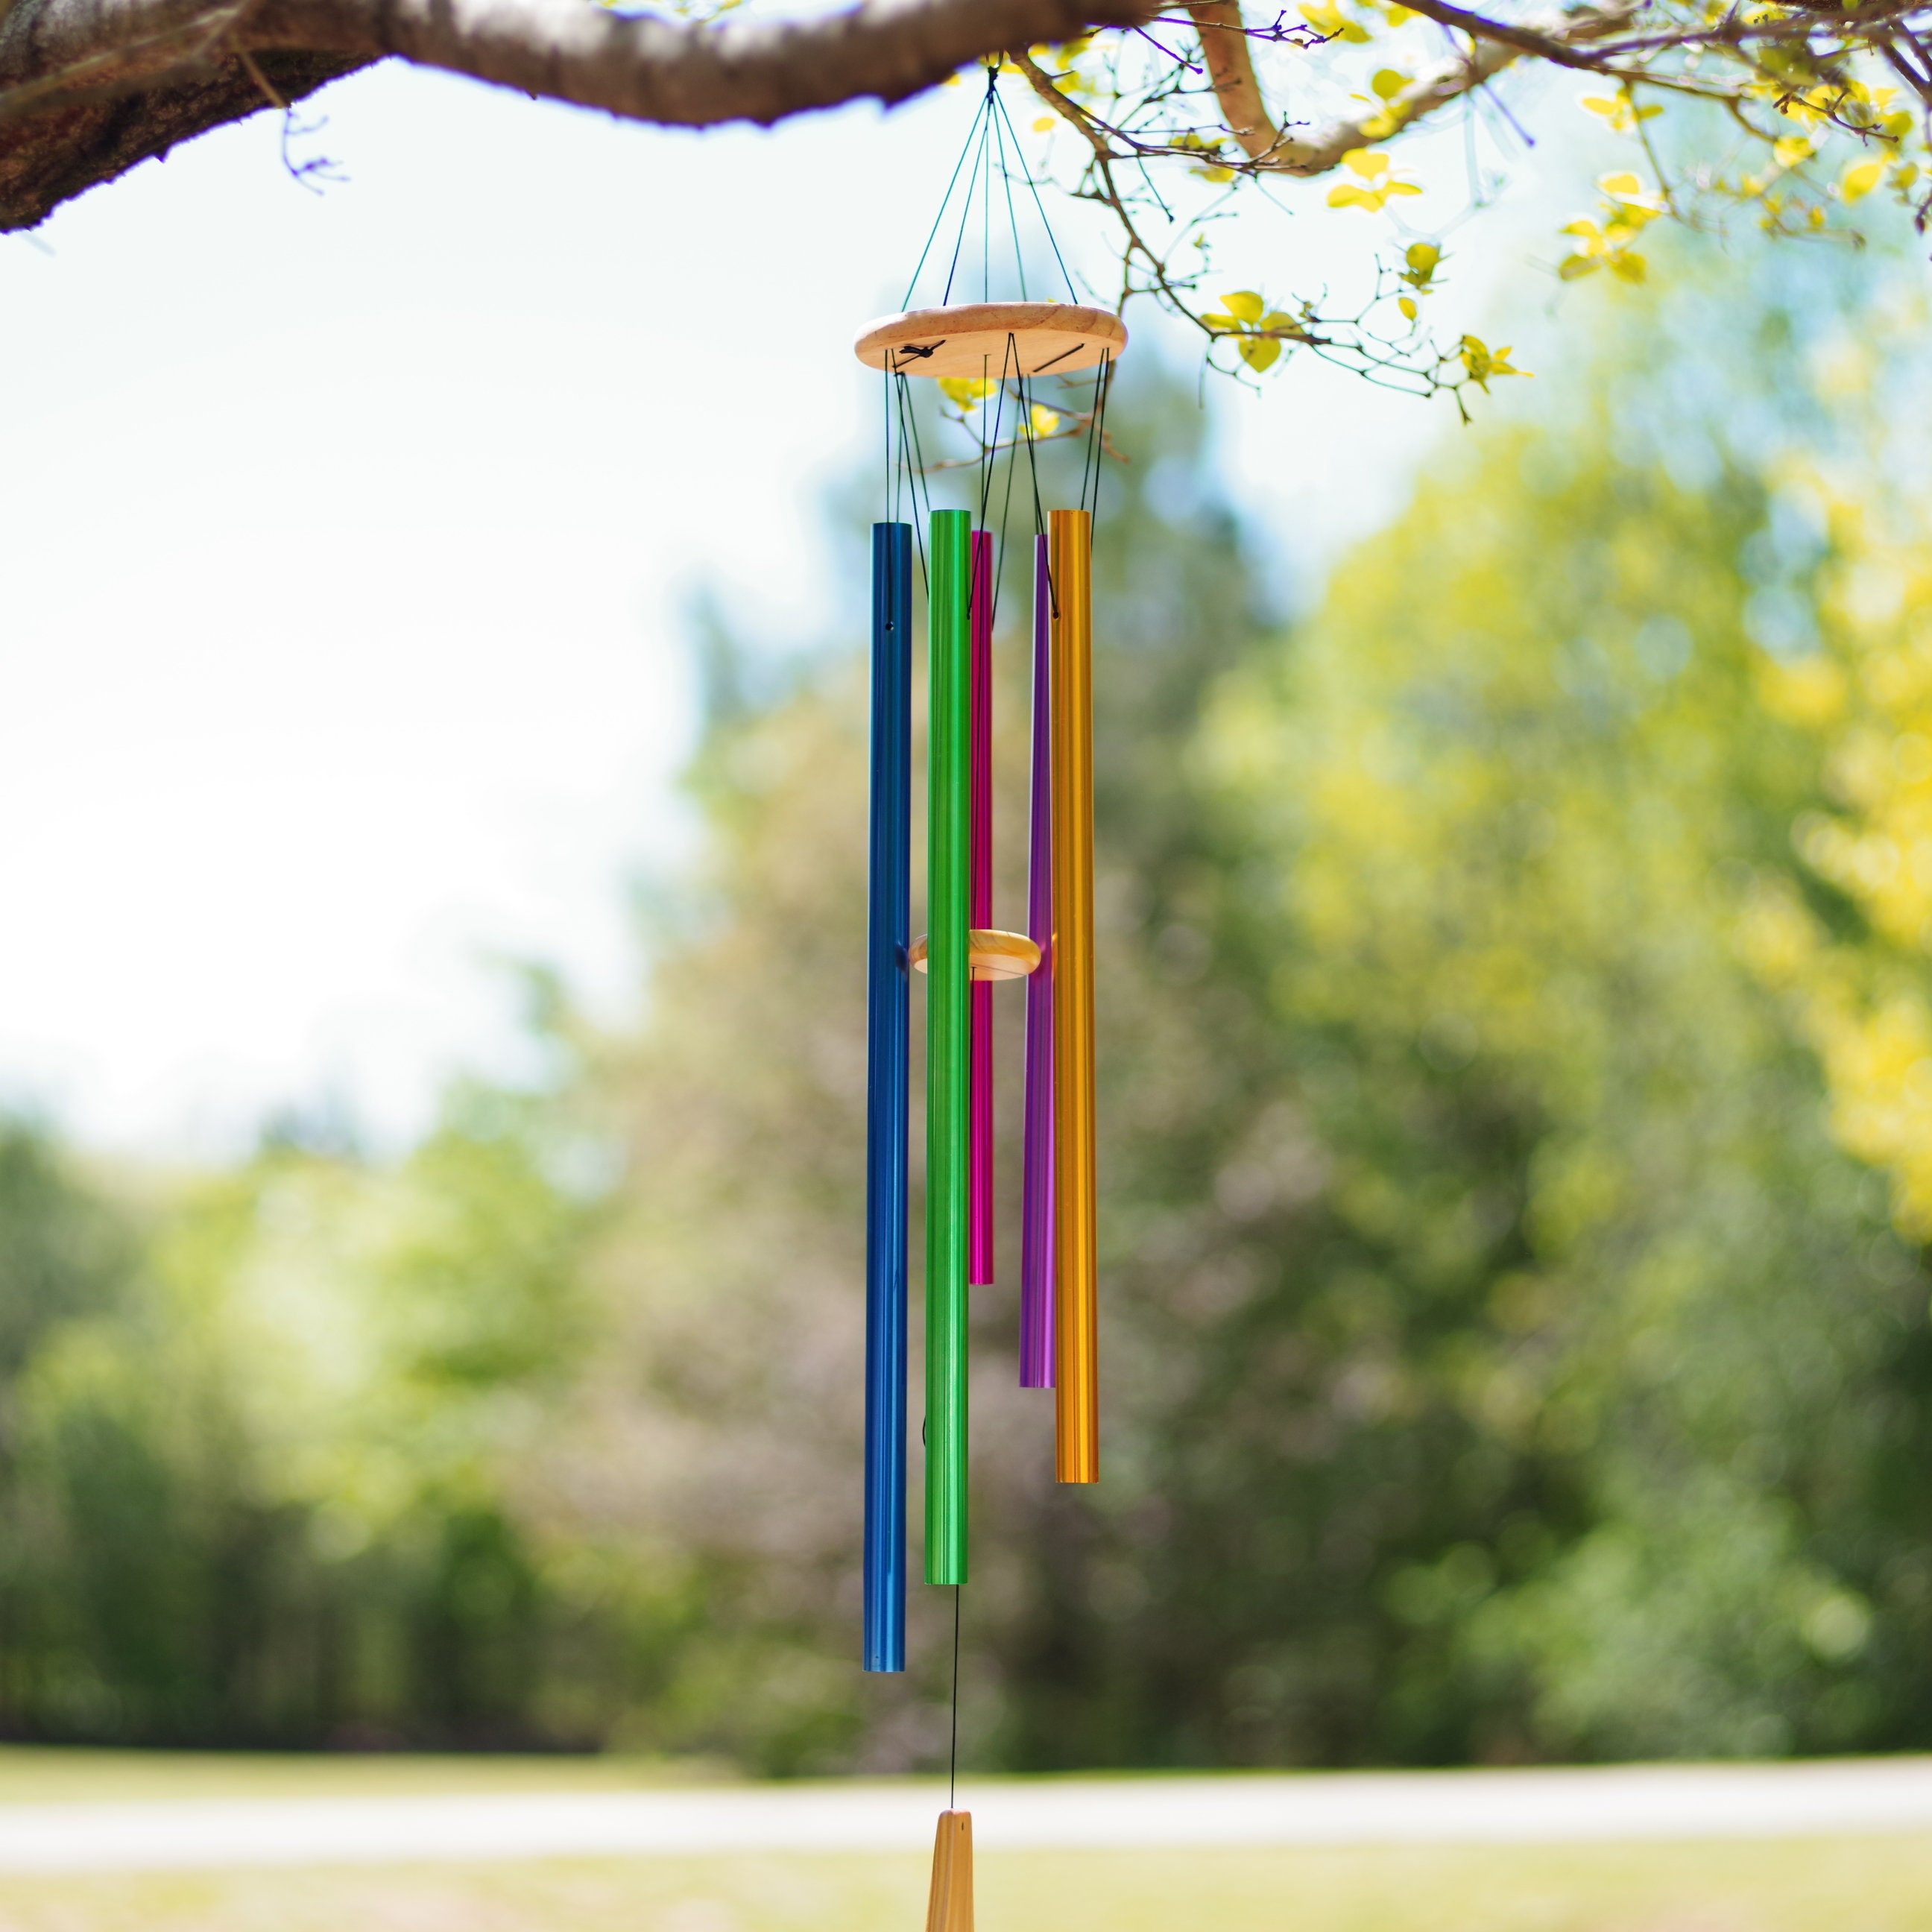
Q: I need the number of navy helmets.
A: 0